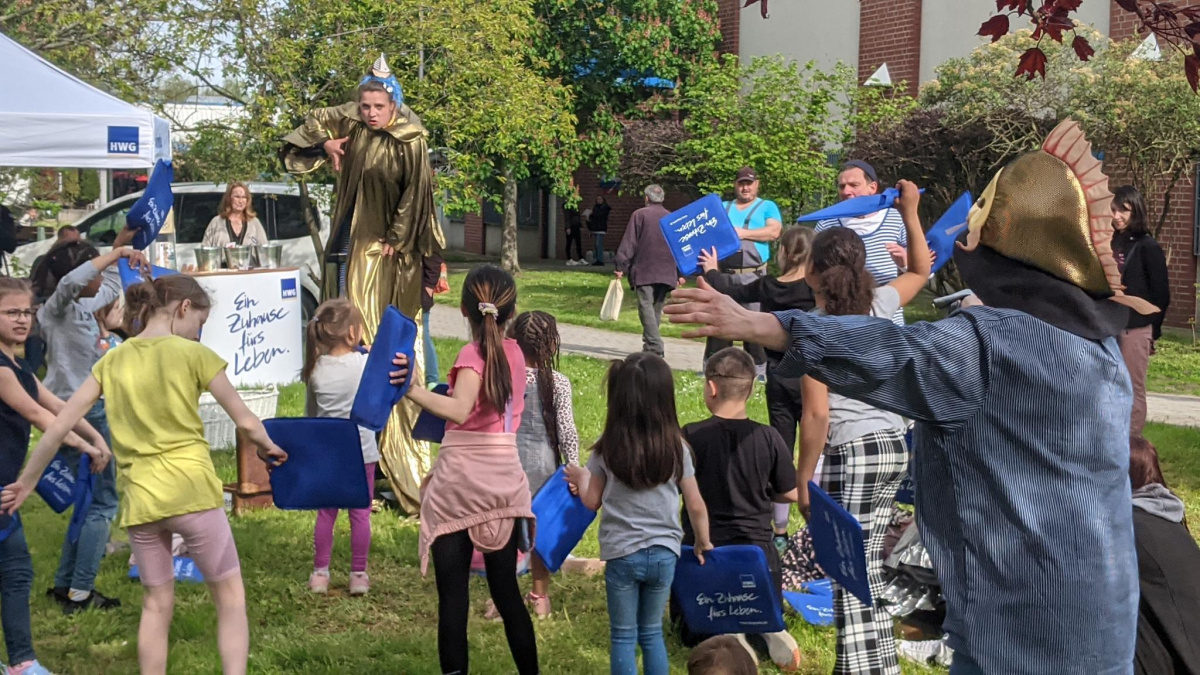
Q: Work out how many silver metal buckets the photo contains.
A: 3